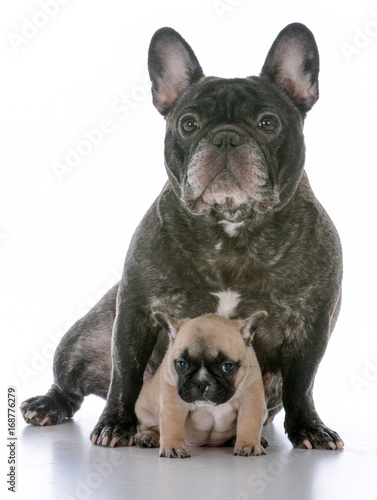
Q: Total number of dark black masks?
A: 1